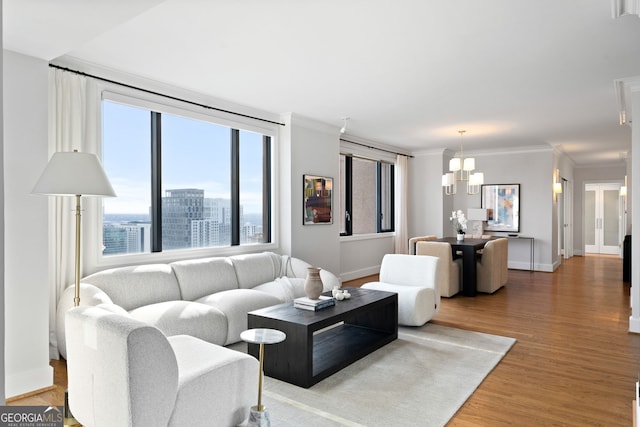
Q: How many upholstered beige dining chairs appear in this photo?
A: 4